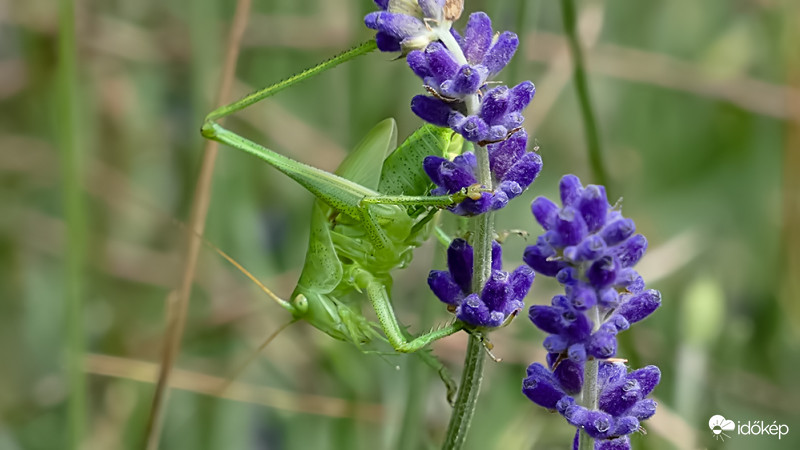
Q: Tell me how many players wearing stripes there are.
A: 0